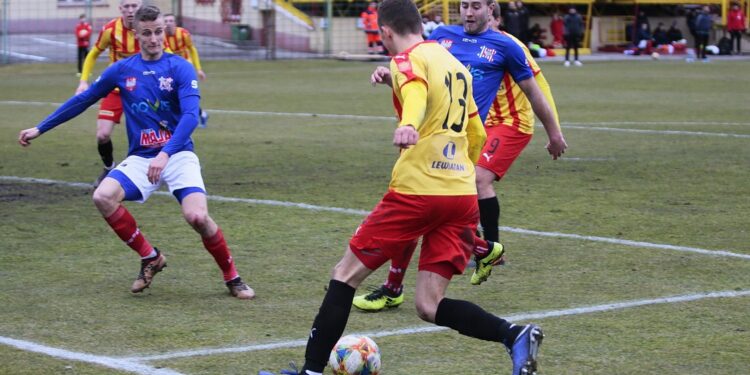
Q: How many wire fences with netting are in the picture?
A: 1